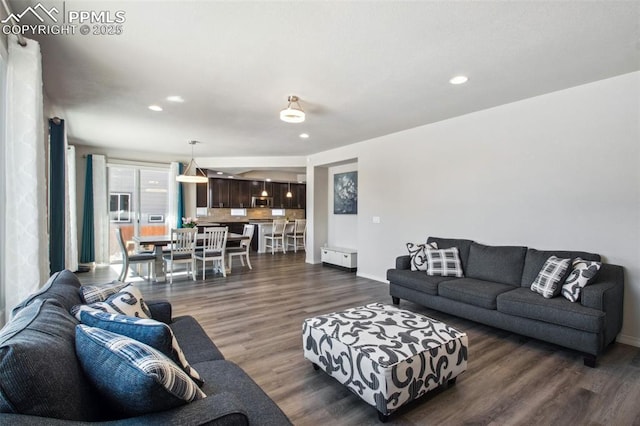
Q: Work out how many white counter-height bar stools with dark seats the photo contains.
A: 2